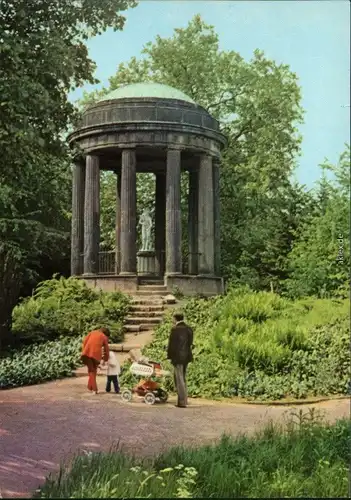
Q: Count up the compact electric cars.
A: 0